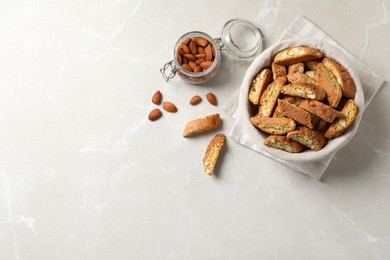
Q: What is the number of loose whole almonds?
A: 5